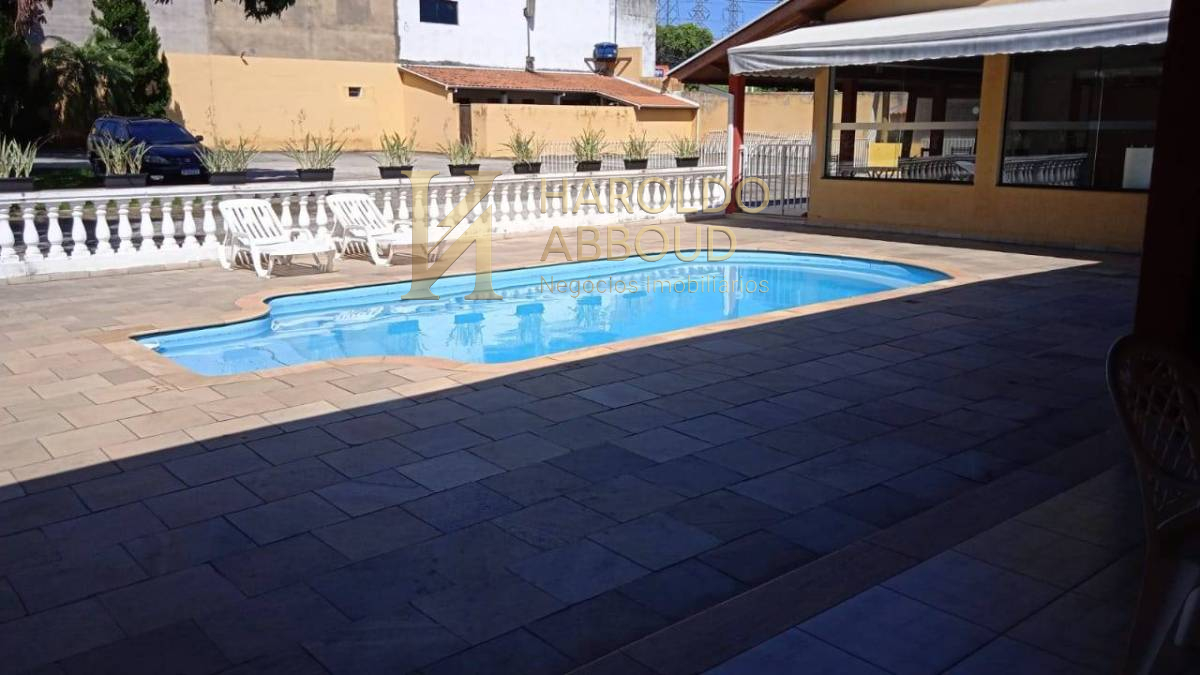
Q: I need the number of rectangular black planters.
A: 10